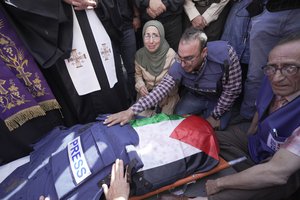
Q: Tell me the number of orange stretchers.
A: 1